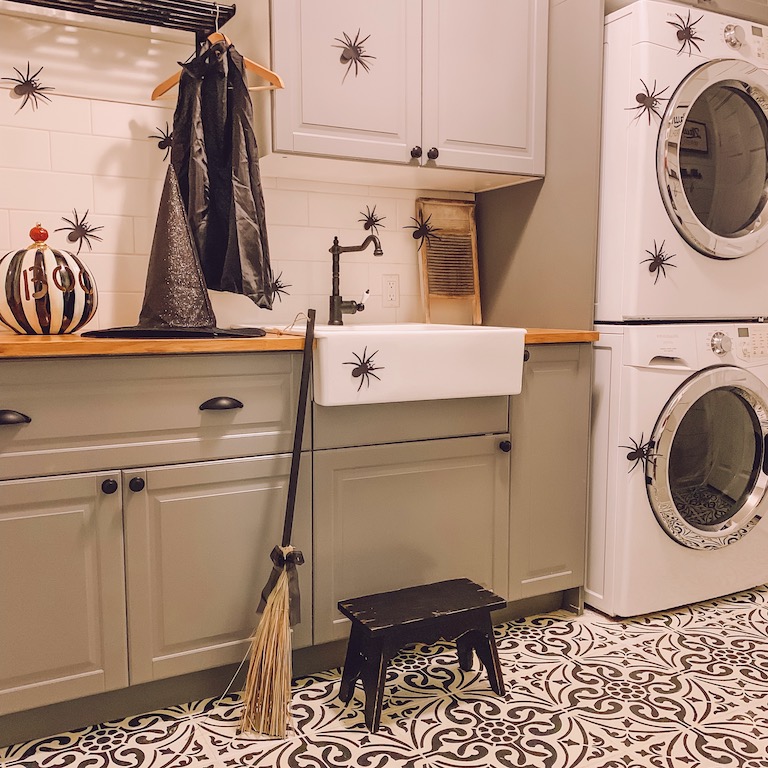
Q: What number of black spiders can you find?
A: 12